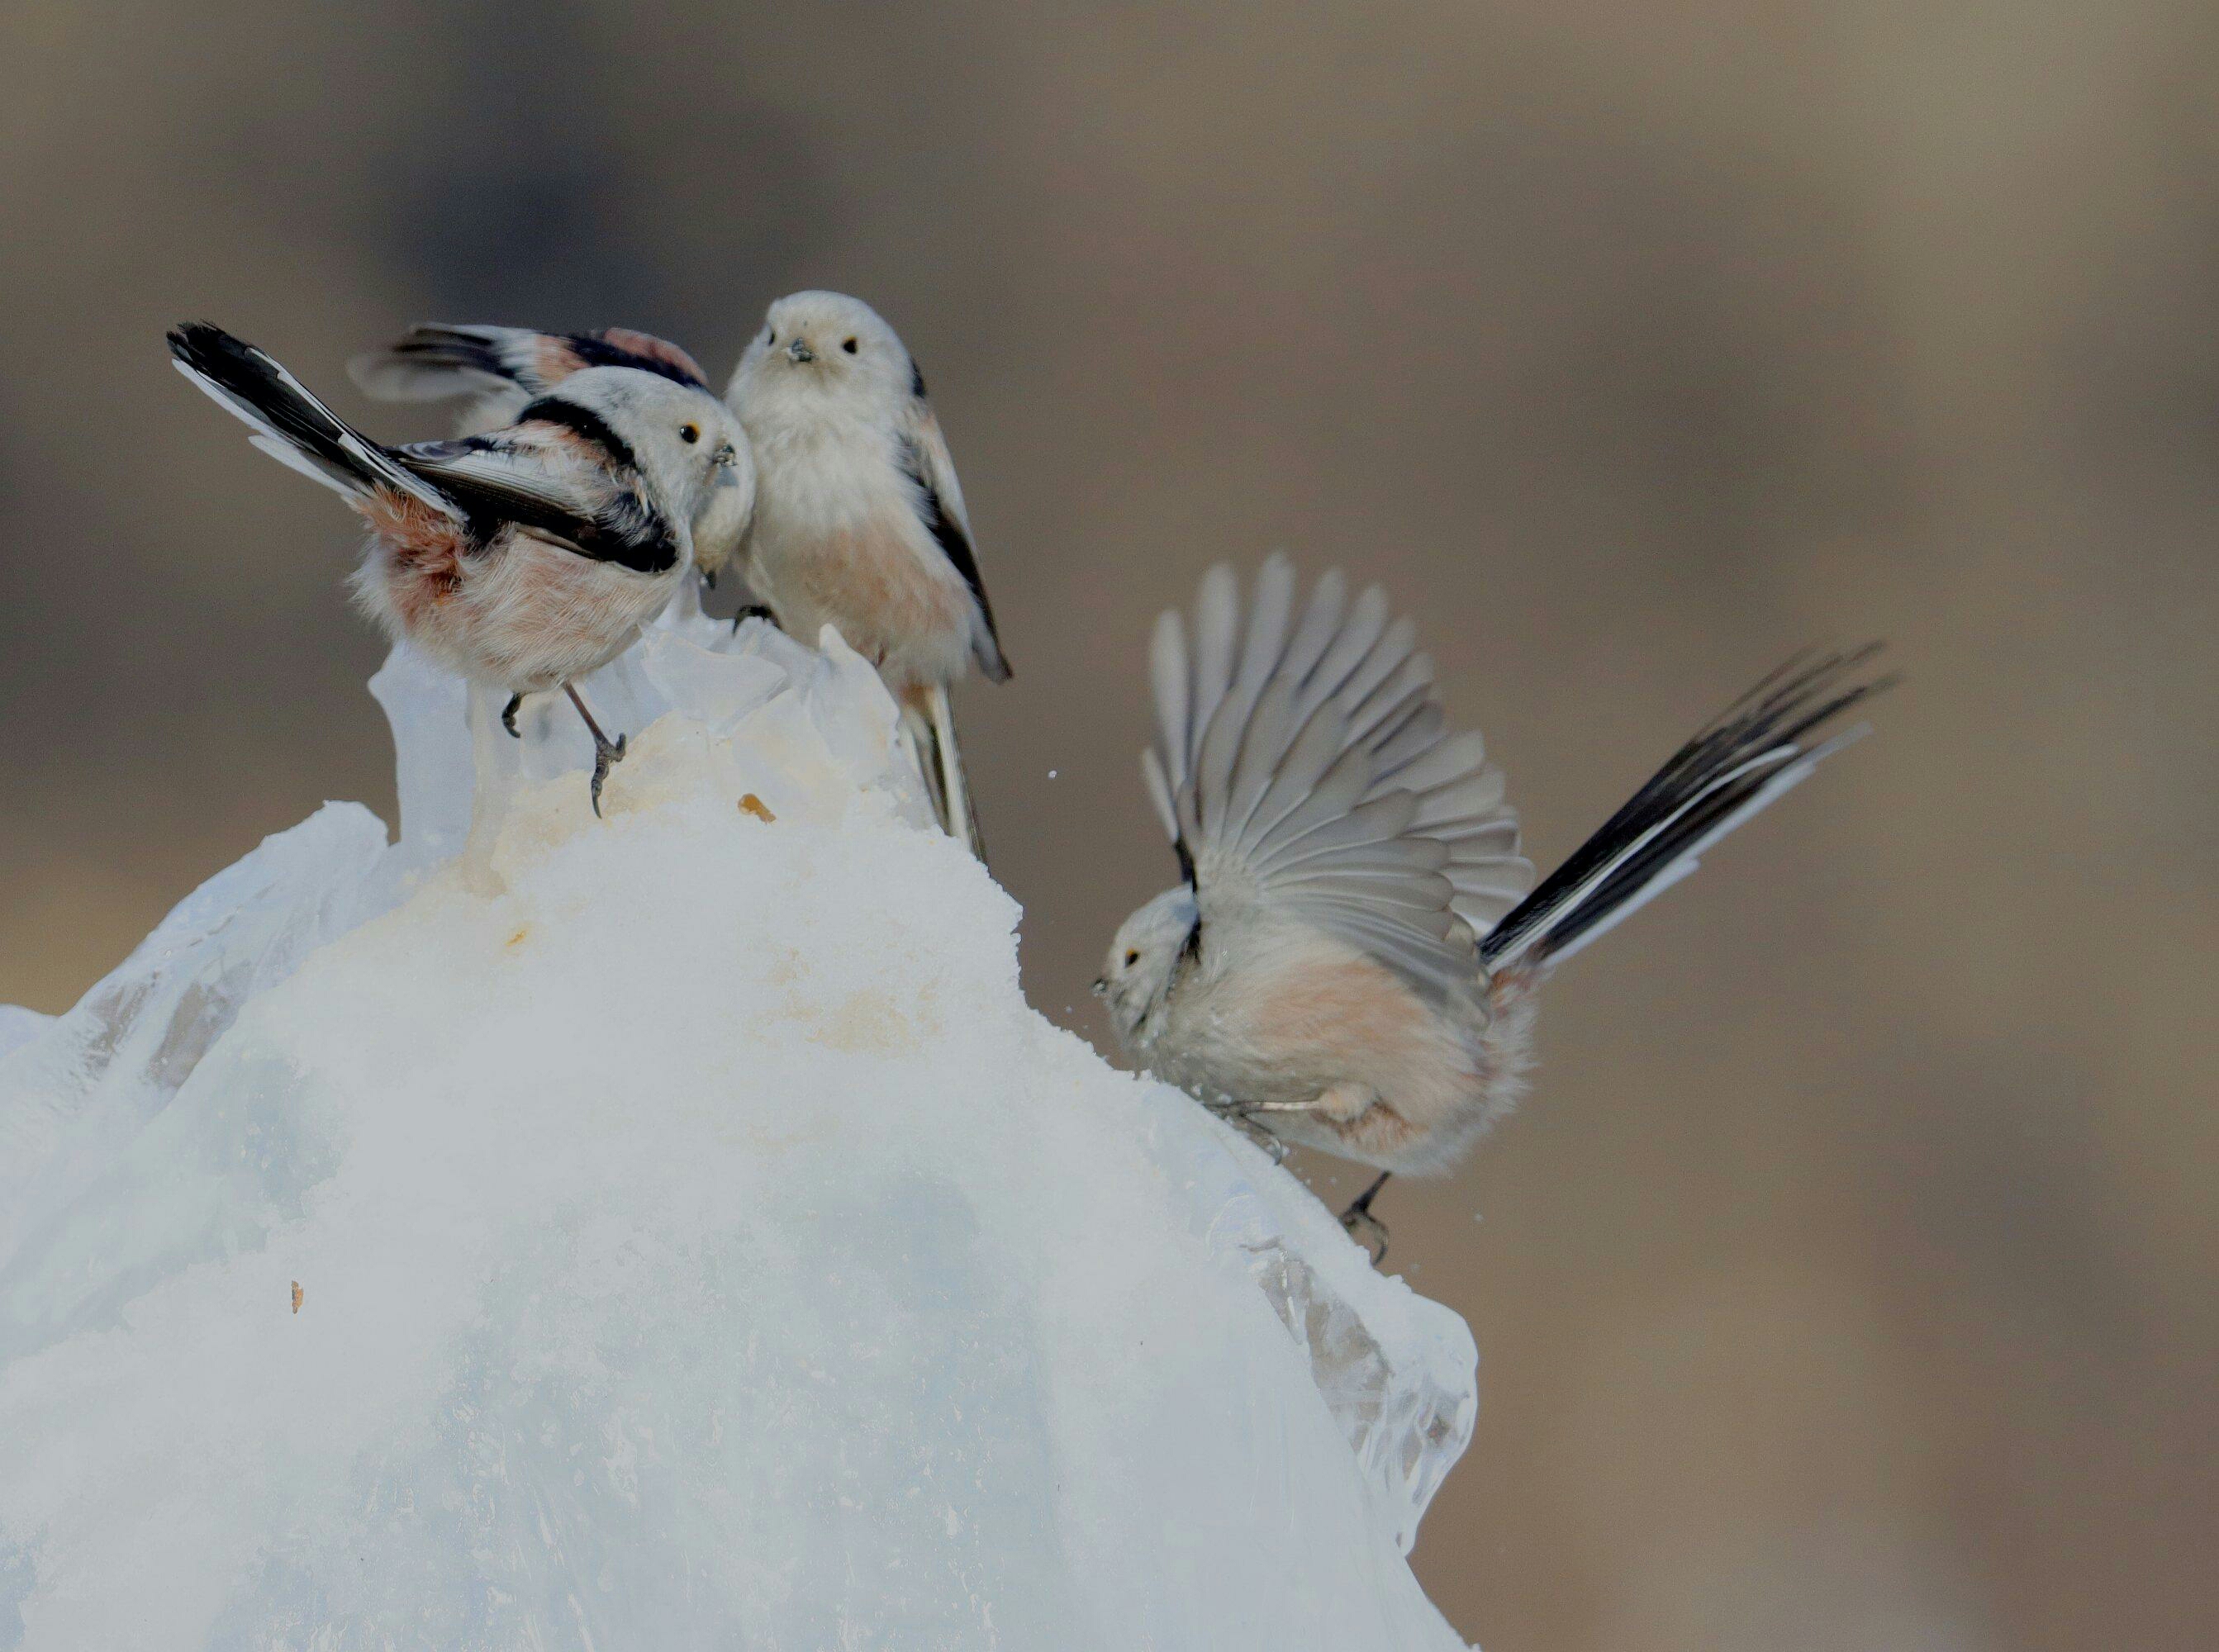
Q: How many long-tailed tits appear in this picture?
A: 4